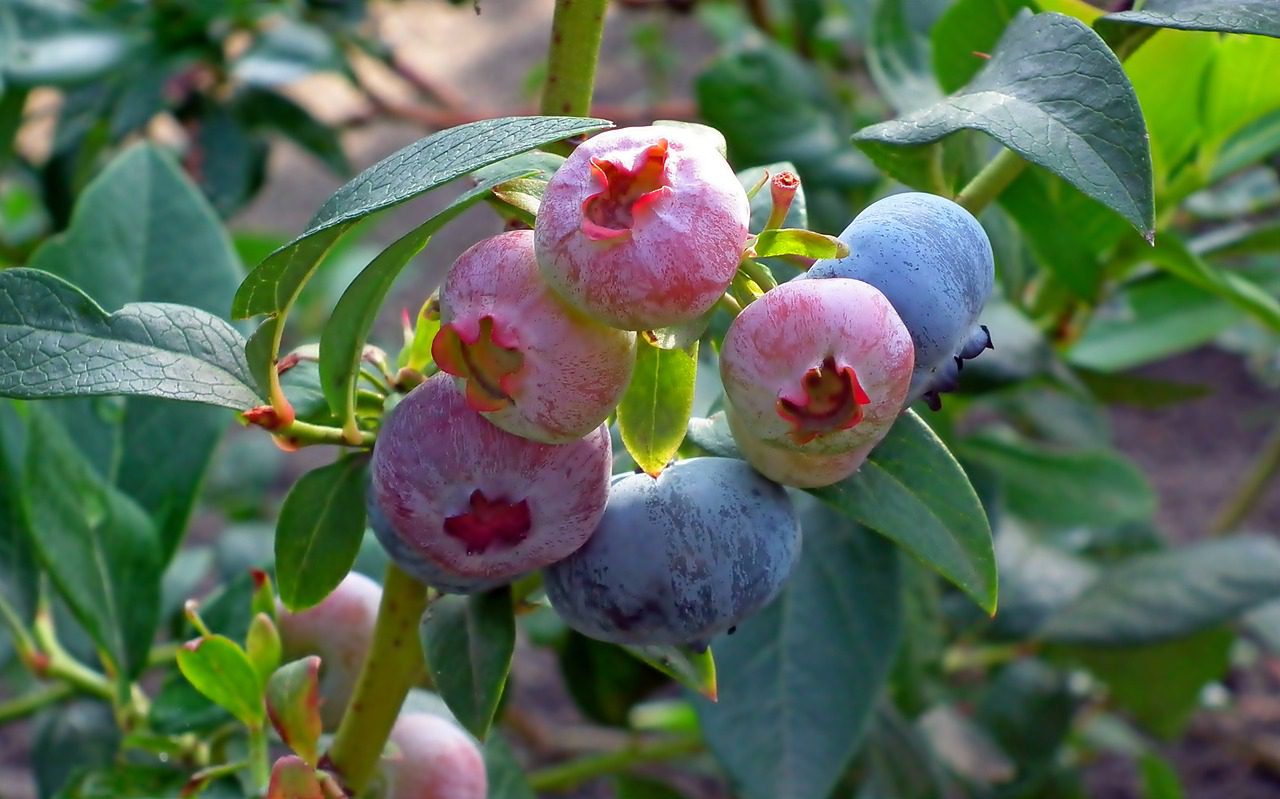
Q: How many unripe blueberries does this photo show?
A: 6